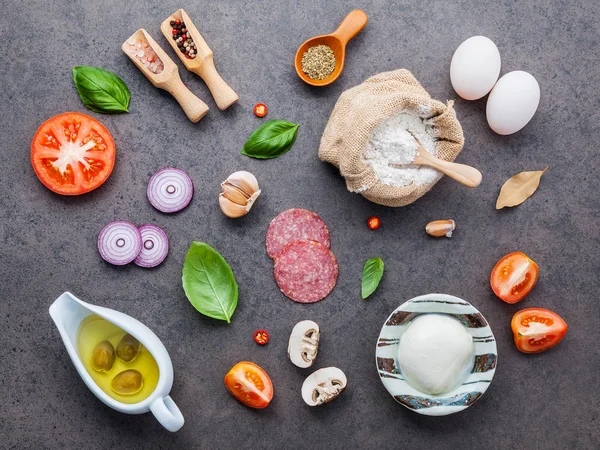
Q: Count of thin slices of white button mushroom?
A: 2